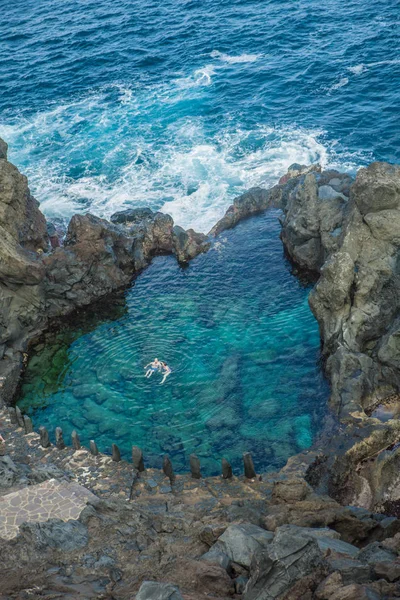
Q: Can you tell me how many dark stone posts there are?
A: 13